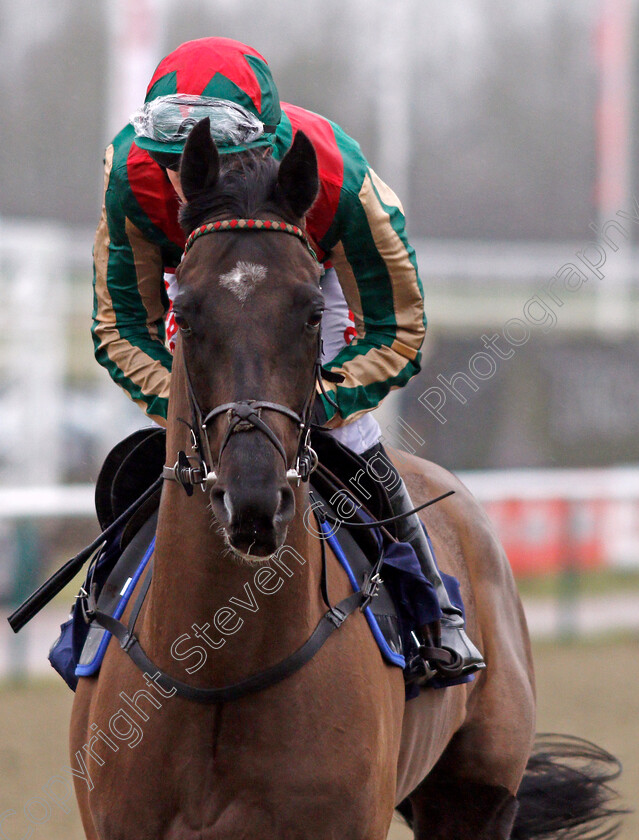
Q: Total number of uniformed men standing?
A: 0